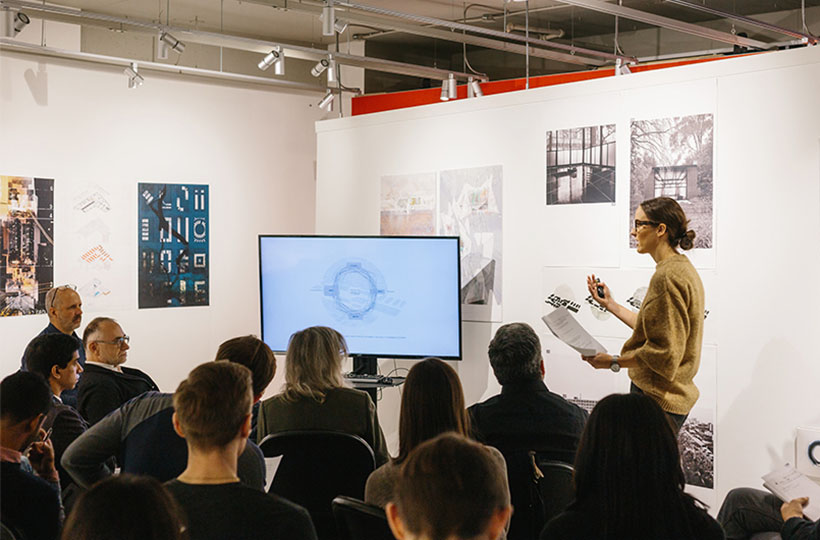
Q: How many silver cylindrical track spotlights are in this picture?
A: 10